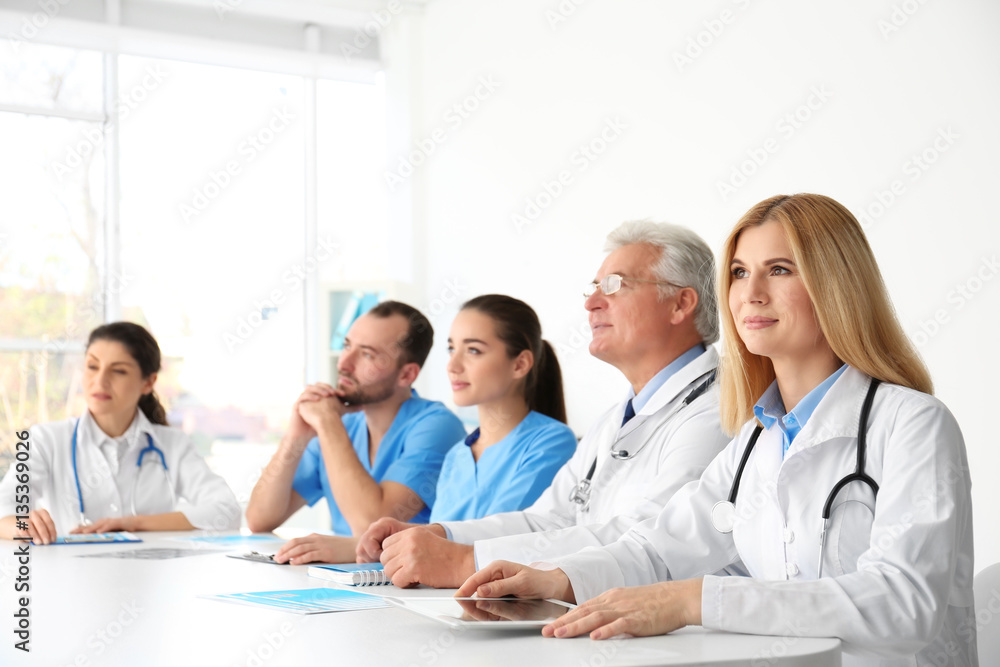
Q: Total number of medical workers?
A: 5